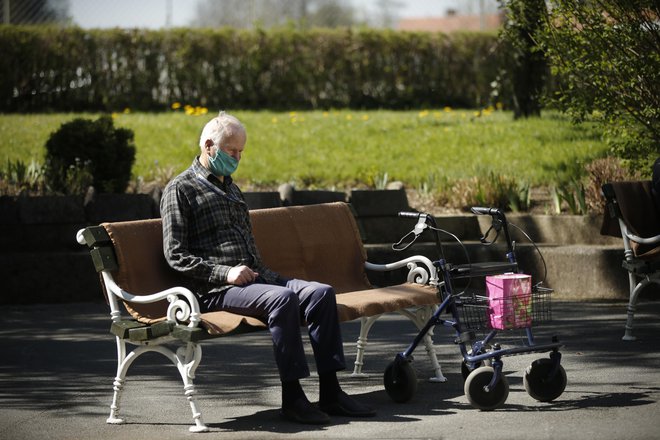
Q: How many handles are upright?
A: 2